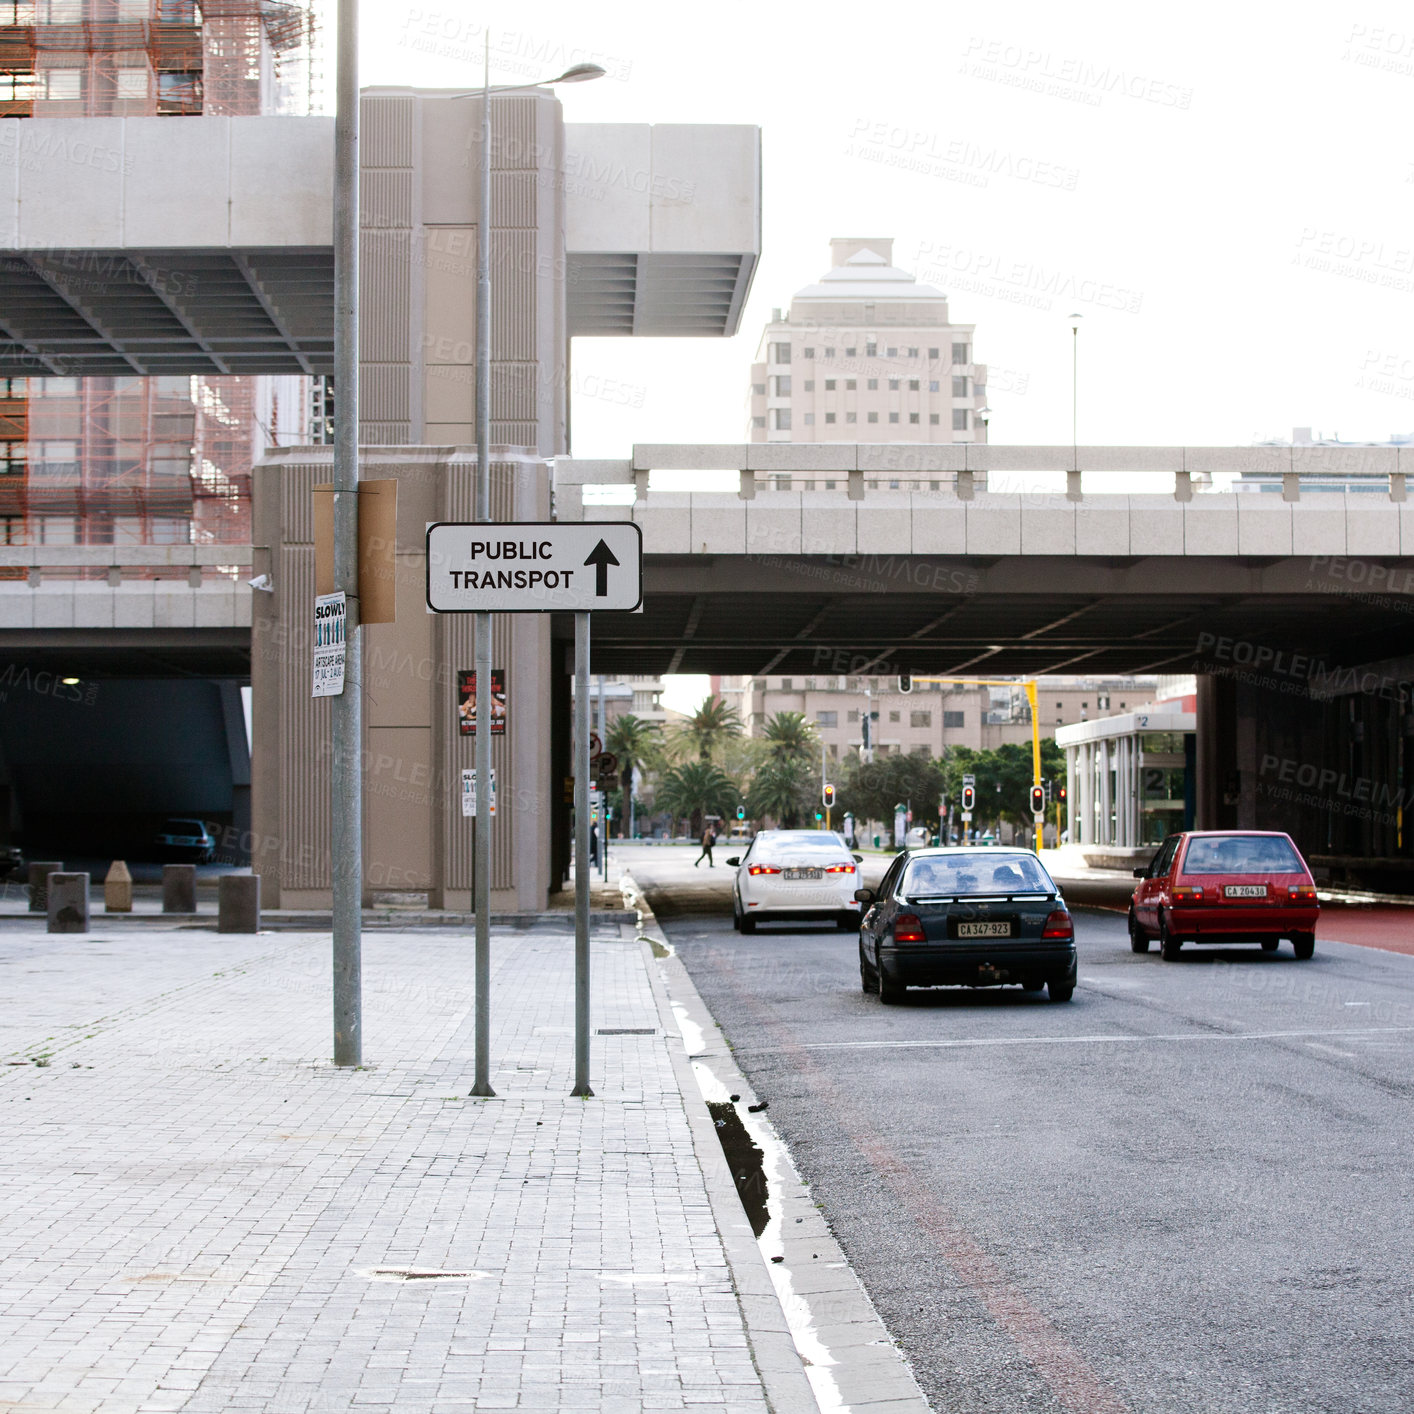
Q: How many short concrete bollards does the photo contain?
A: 5